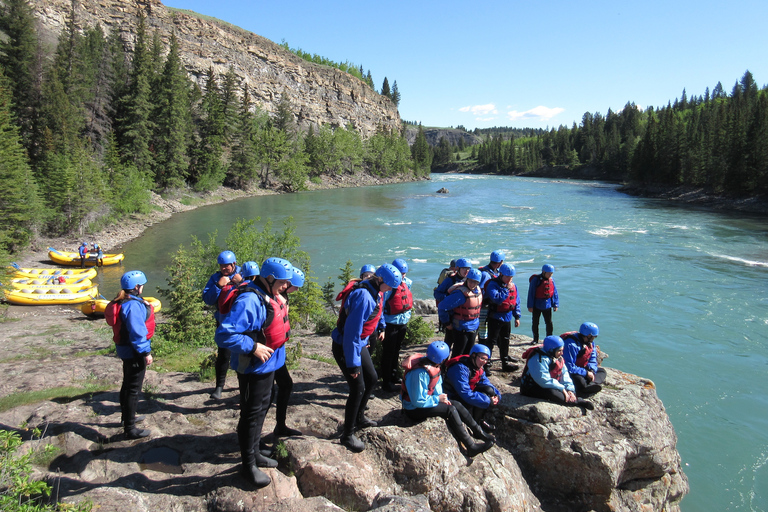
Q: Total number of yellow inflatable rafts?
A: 5